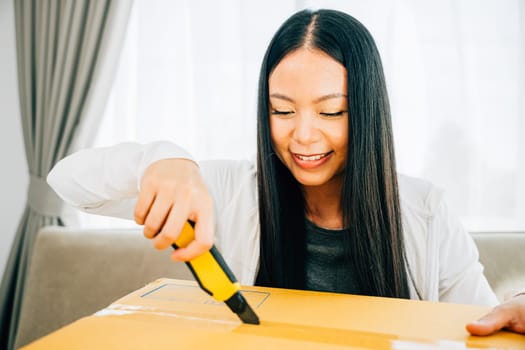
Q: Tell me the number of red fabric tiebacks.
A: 0